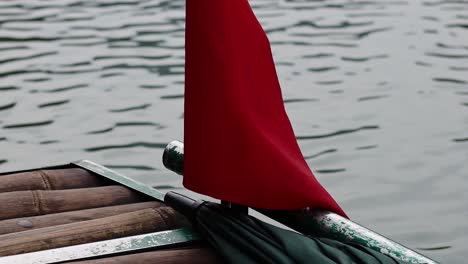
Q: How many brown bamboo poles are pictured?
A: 5